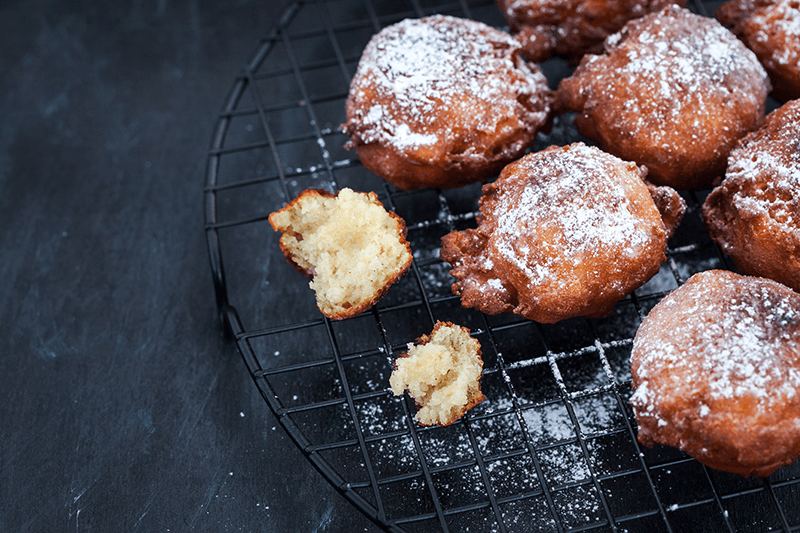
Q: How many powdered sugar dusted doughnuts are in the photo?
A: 7